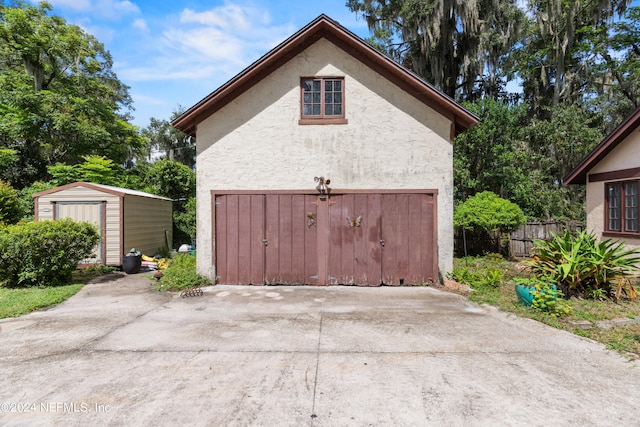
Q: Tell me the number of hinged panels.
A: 4